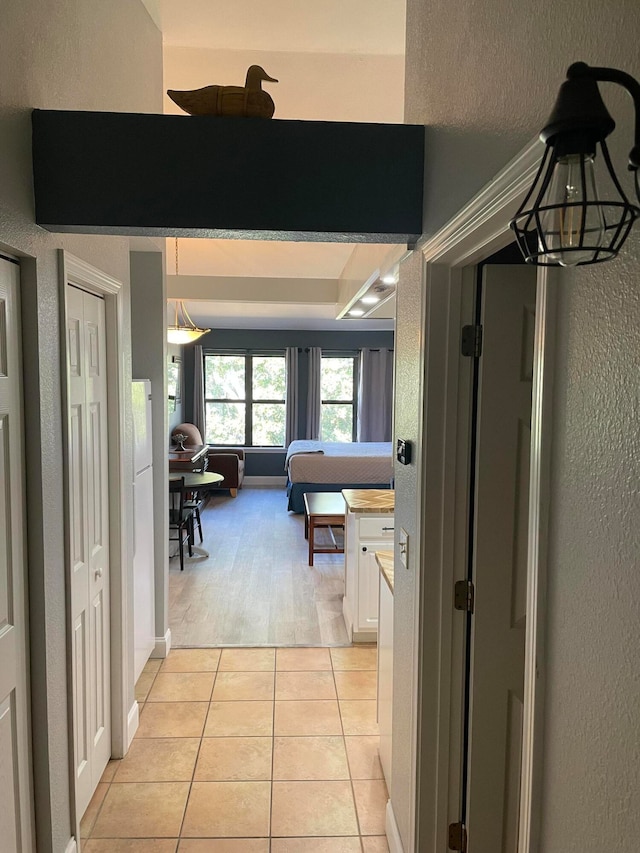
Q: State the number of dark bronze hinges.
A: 3